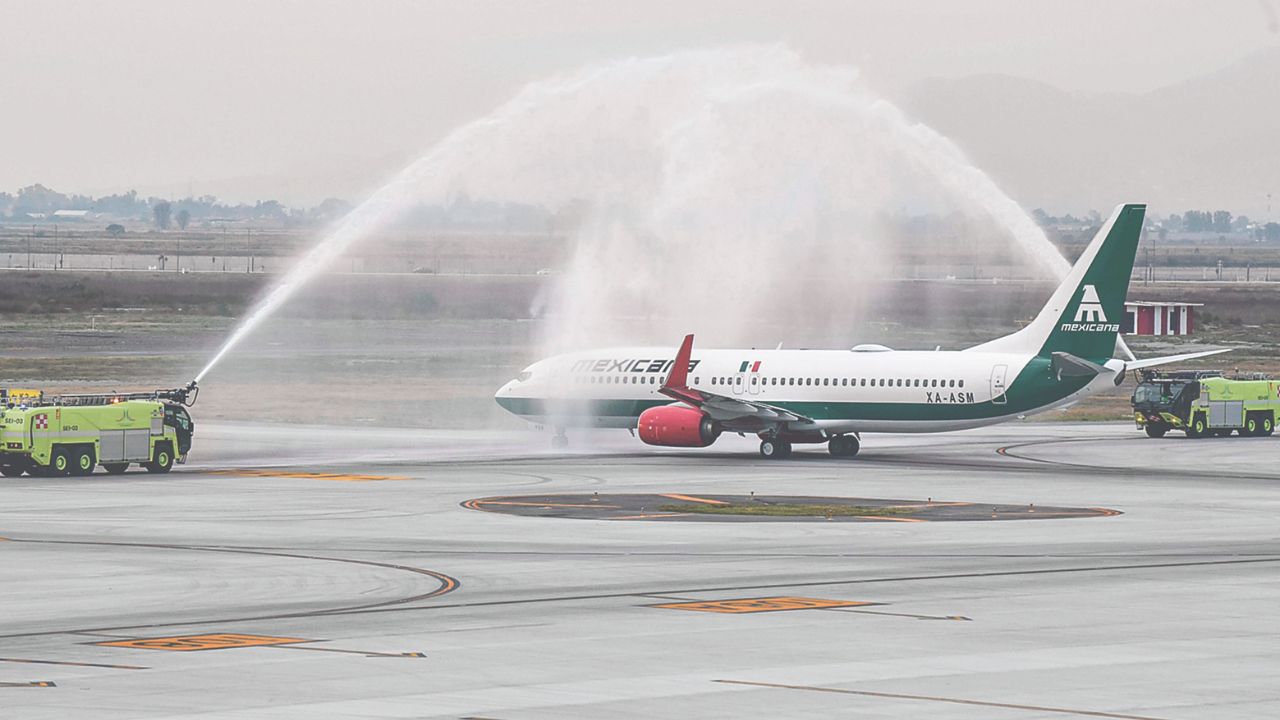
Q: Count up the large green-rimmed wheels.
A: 6